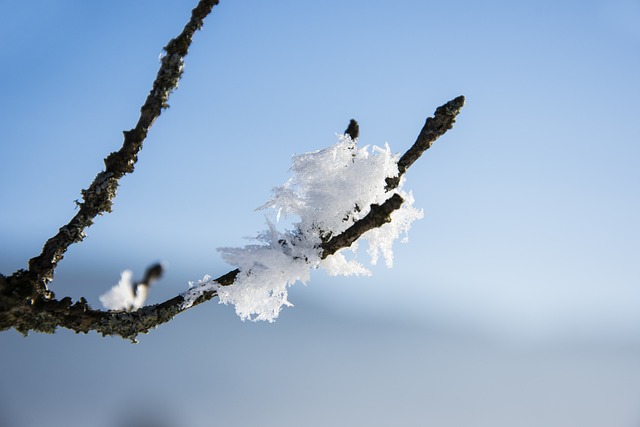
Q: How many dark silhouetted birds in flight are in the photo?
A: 0